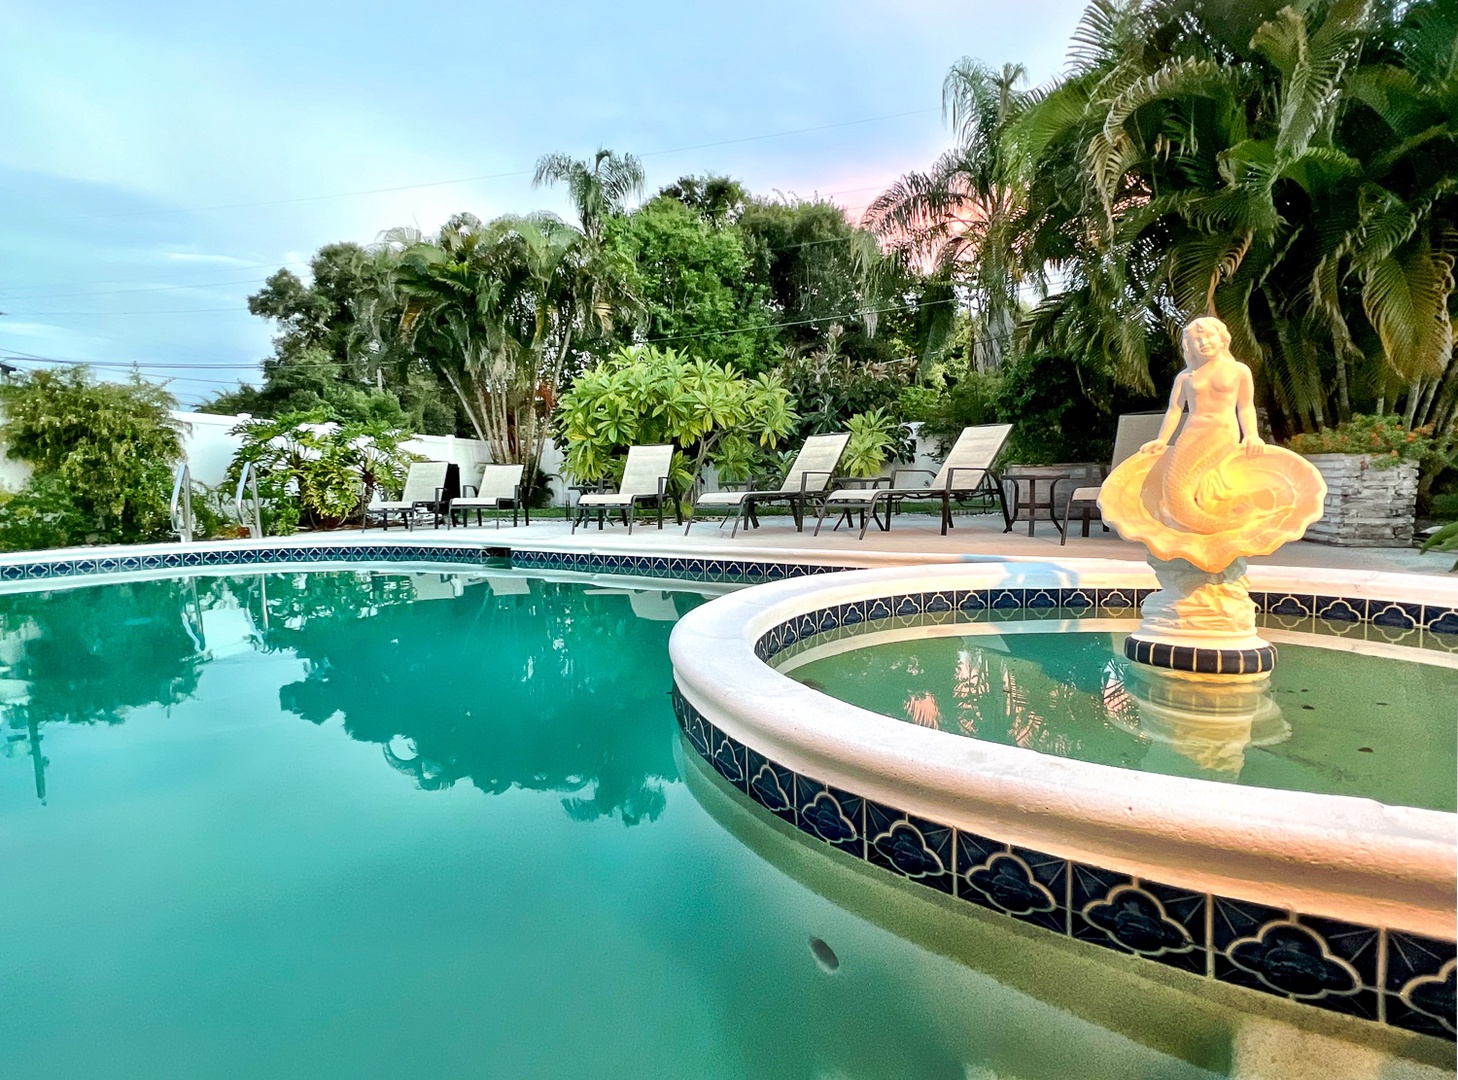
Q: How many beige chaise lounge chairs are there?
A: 6